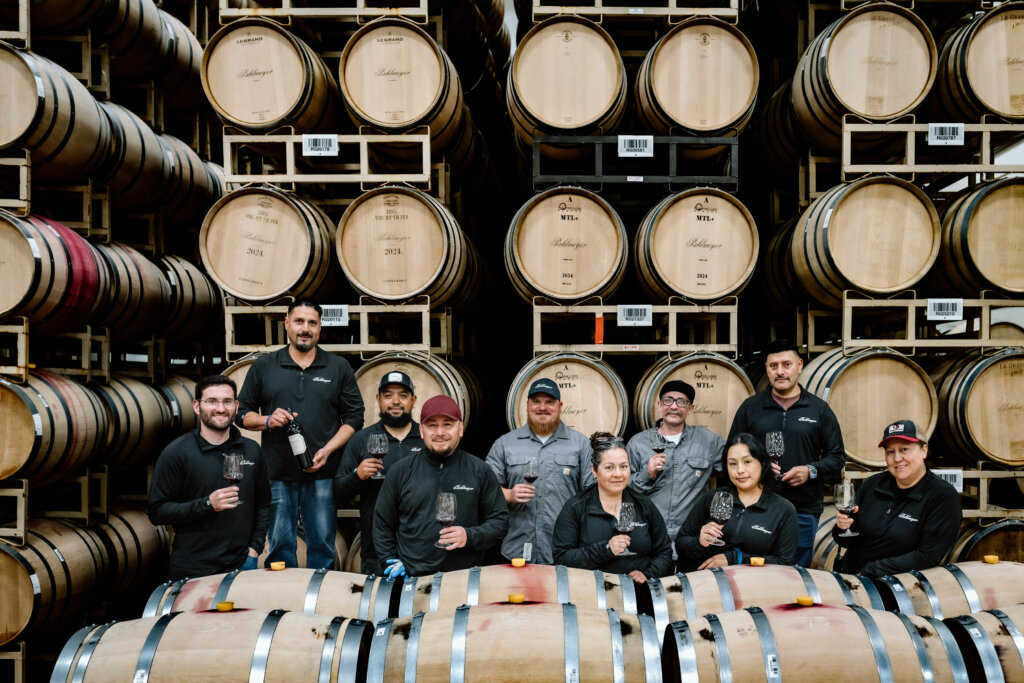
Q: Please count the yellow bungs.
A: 7